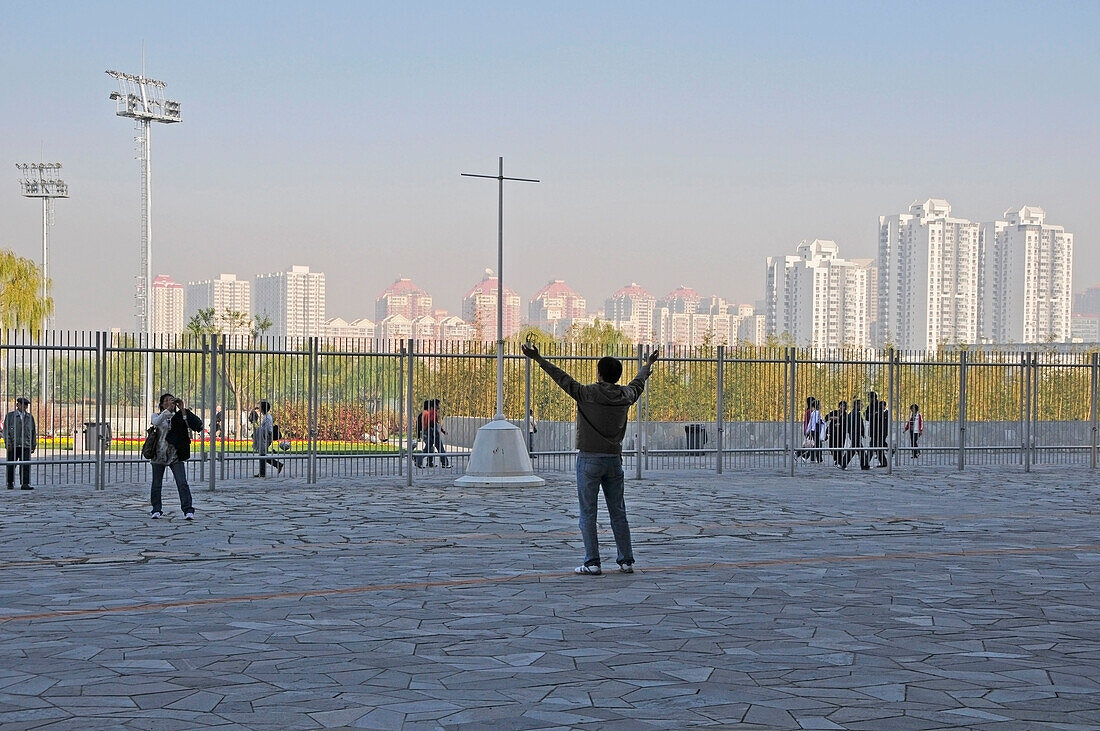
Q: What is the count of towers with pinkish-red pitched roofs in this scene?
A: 6